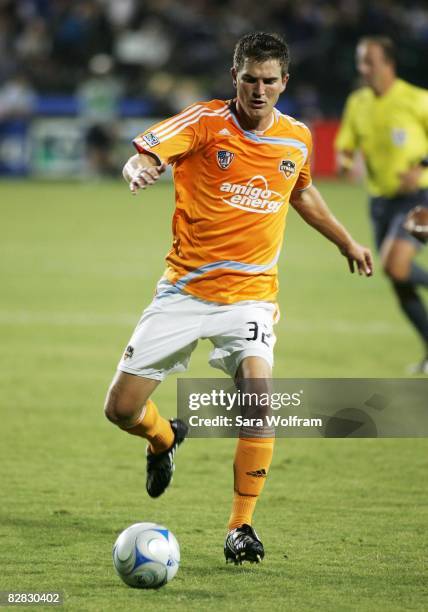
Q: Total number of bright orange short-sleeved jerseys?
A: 1